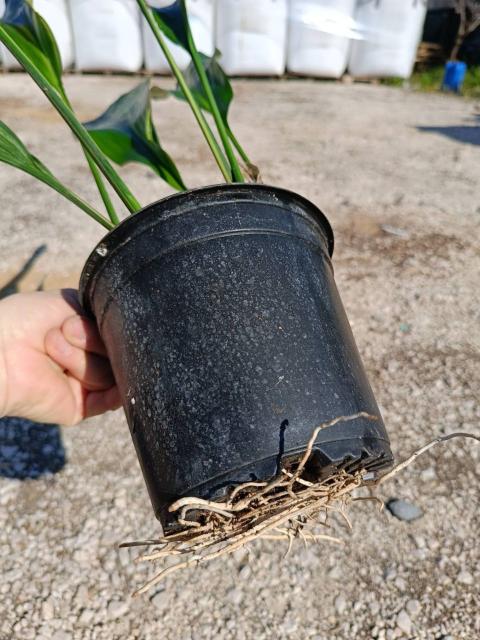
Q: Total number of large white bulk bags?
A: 6